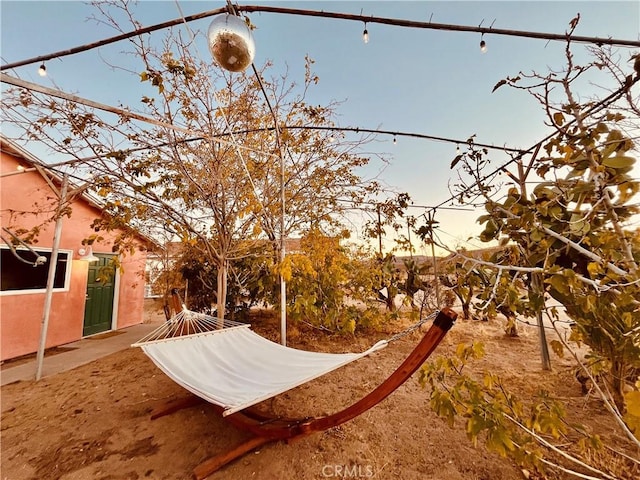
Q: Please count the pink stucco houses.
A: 1